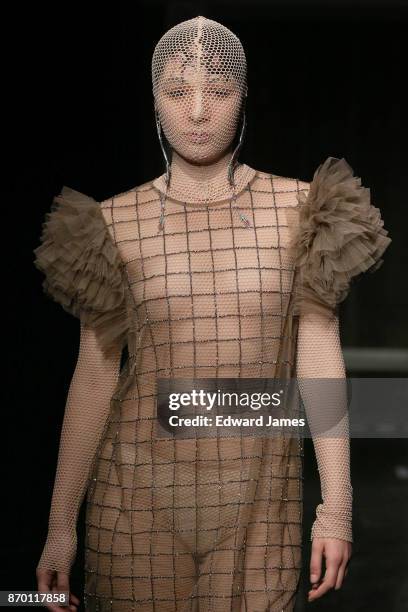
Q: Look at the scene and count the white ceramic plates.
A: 0